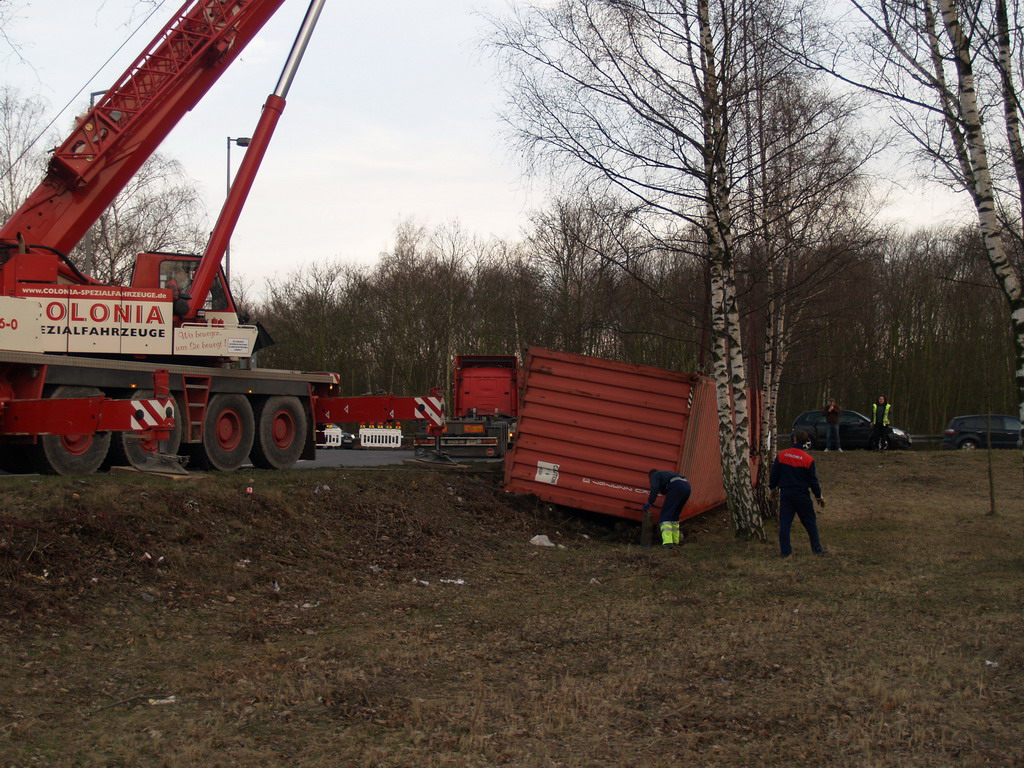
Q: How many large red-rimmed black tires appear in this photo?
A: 4